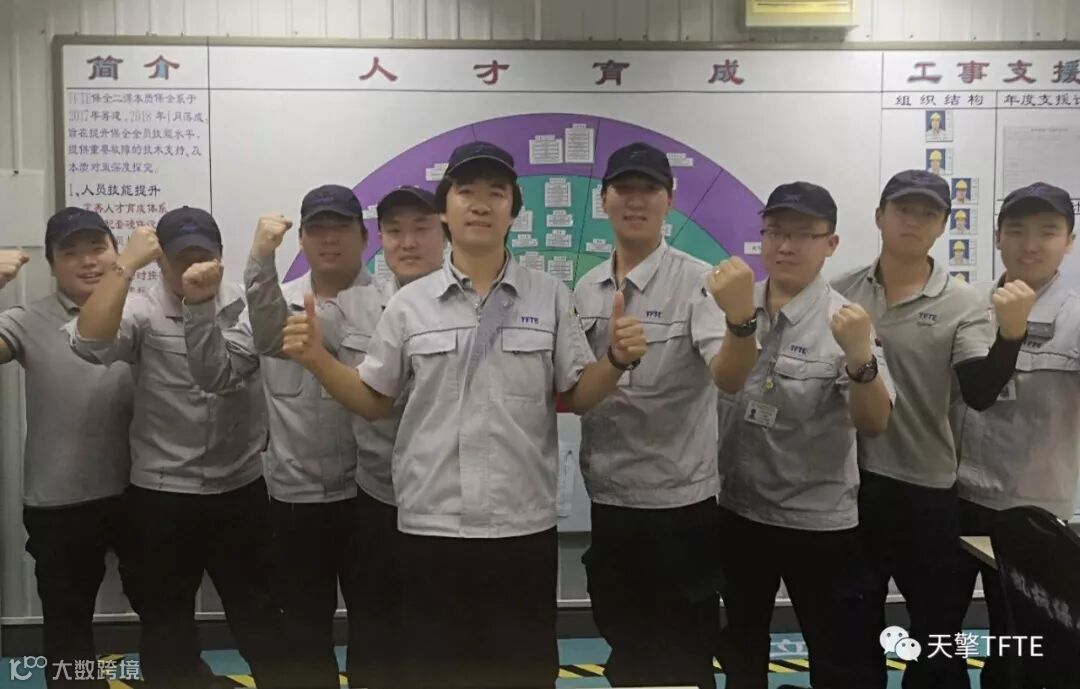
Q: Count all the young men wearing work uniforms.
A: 9